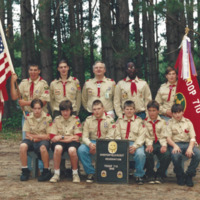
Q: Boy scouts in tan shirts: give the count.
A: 11